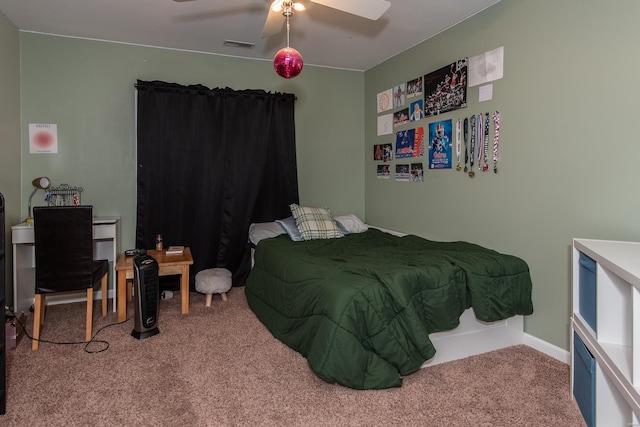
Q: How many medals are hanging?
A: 6